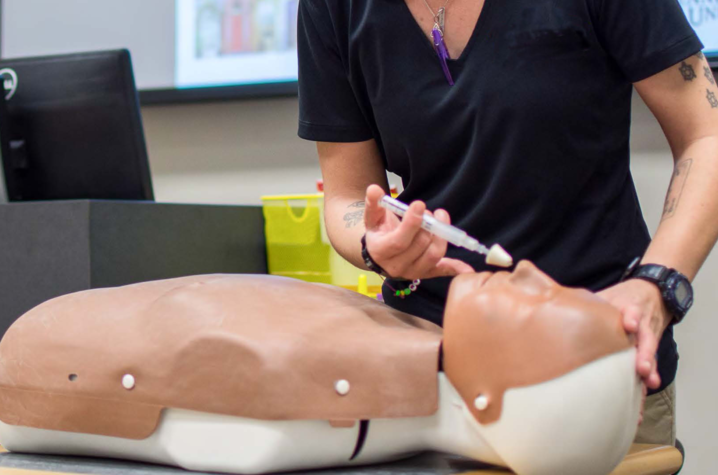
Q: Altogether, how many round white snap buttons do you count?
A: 3